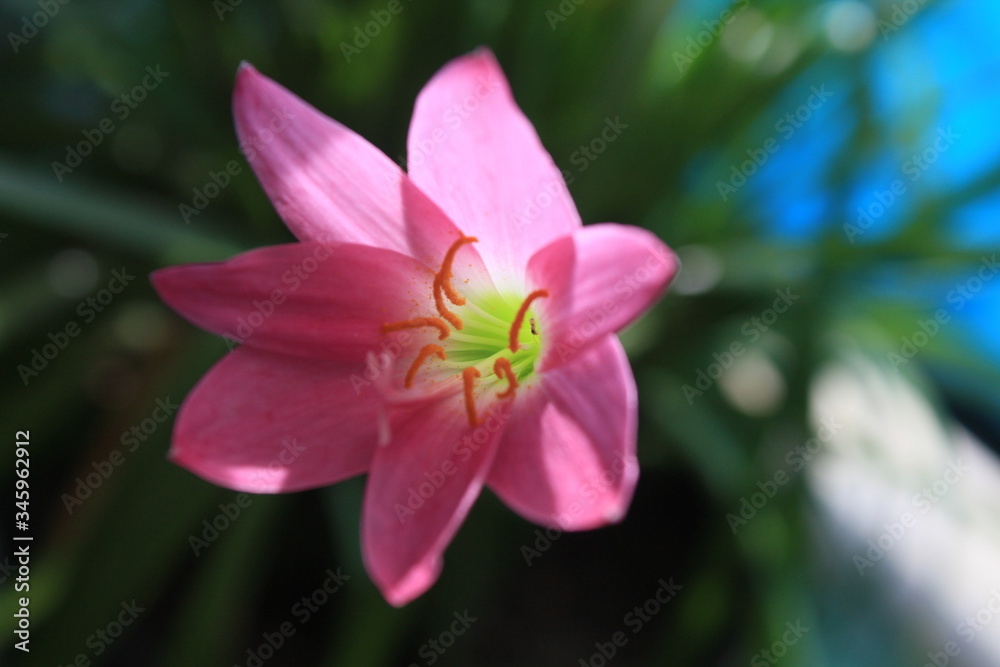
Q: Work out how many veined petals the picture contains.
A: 7